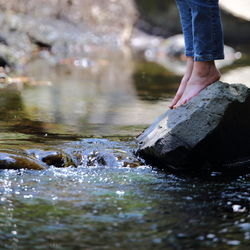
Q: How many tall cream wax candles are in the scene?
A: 0